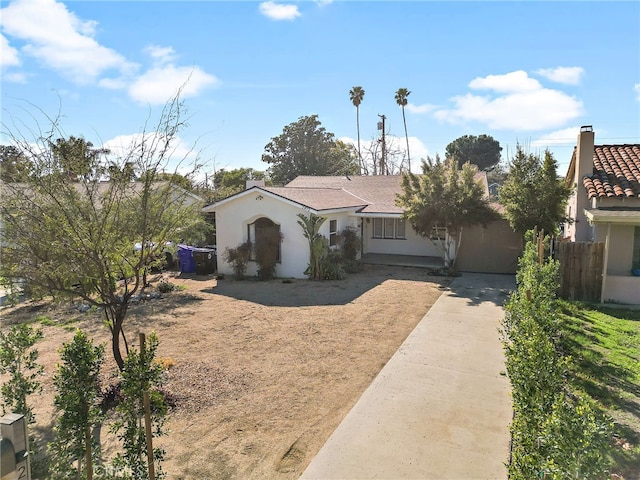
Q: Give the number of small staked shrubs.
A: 3